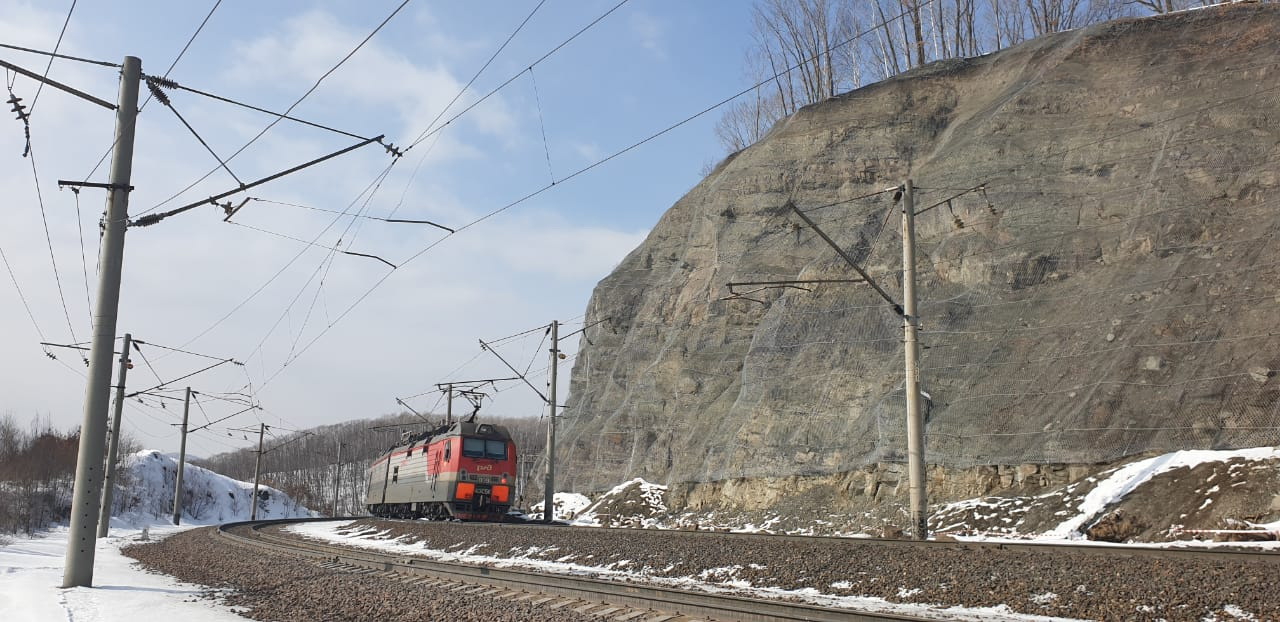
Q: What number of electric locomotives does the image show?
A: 1